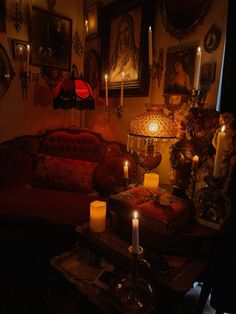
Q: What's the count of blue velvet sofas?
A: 0